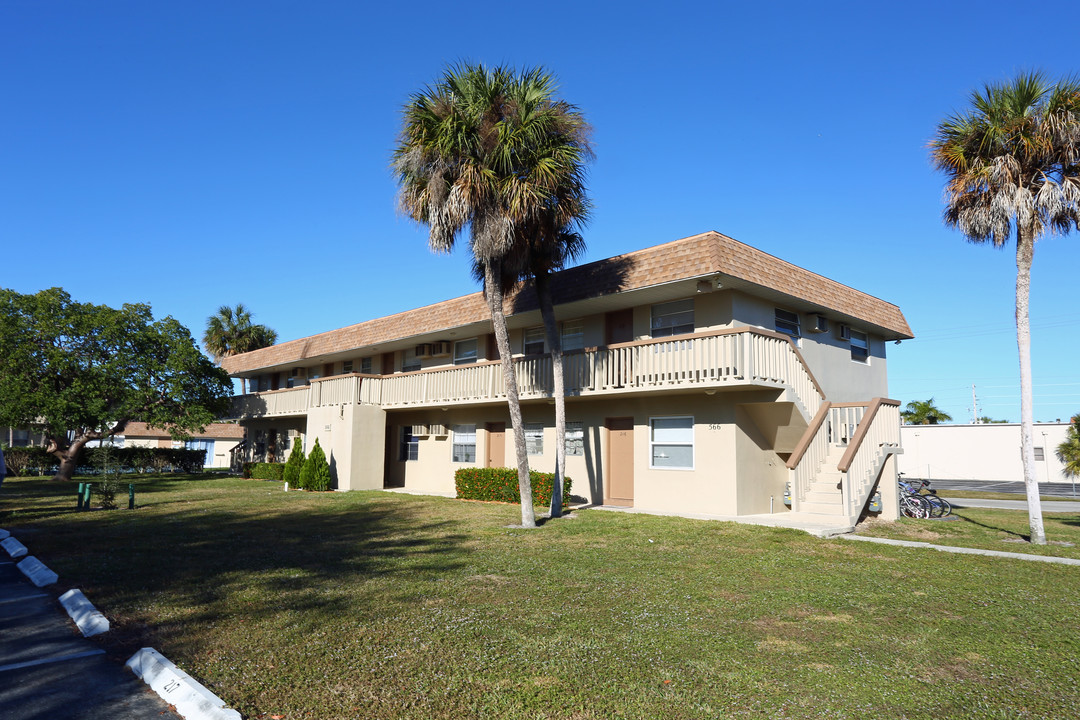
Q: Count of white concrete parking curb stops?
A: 5